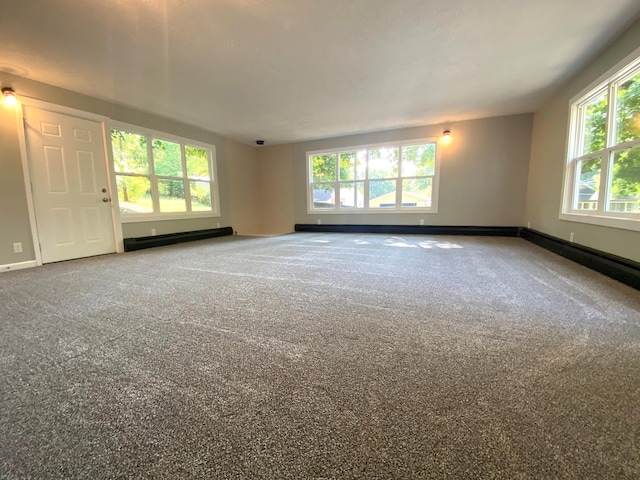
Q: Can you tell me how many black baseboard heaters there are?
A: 3